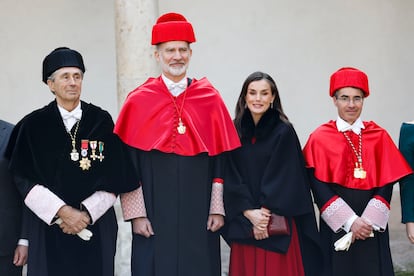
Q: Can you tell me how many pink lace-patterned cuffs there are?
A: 6